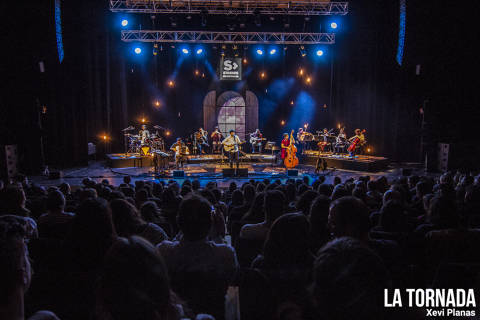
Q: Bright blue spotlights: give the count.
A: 8